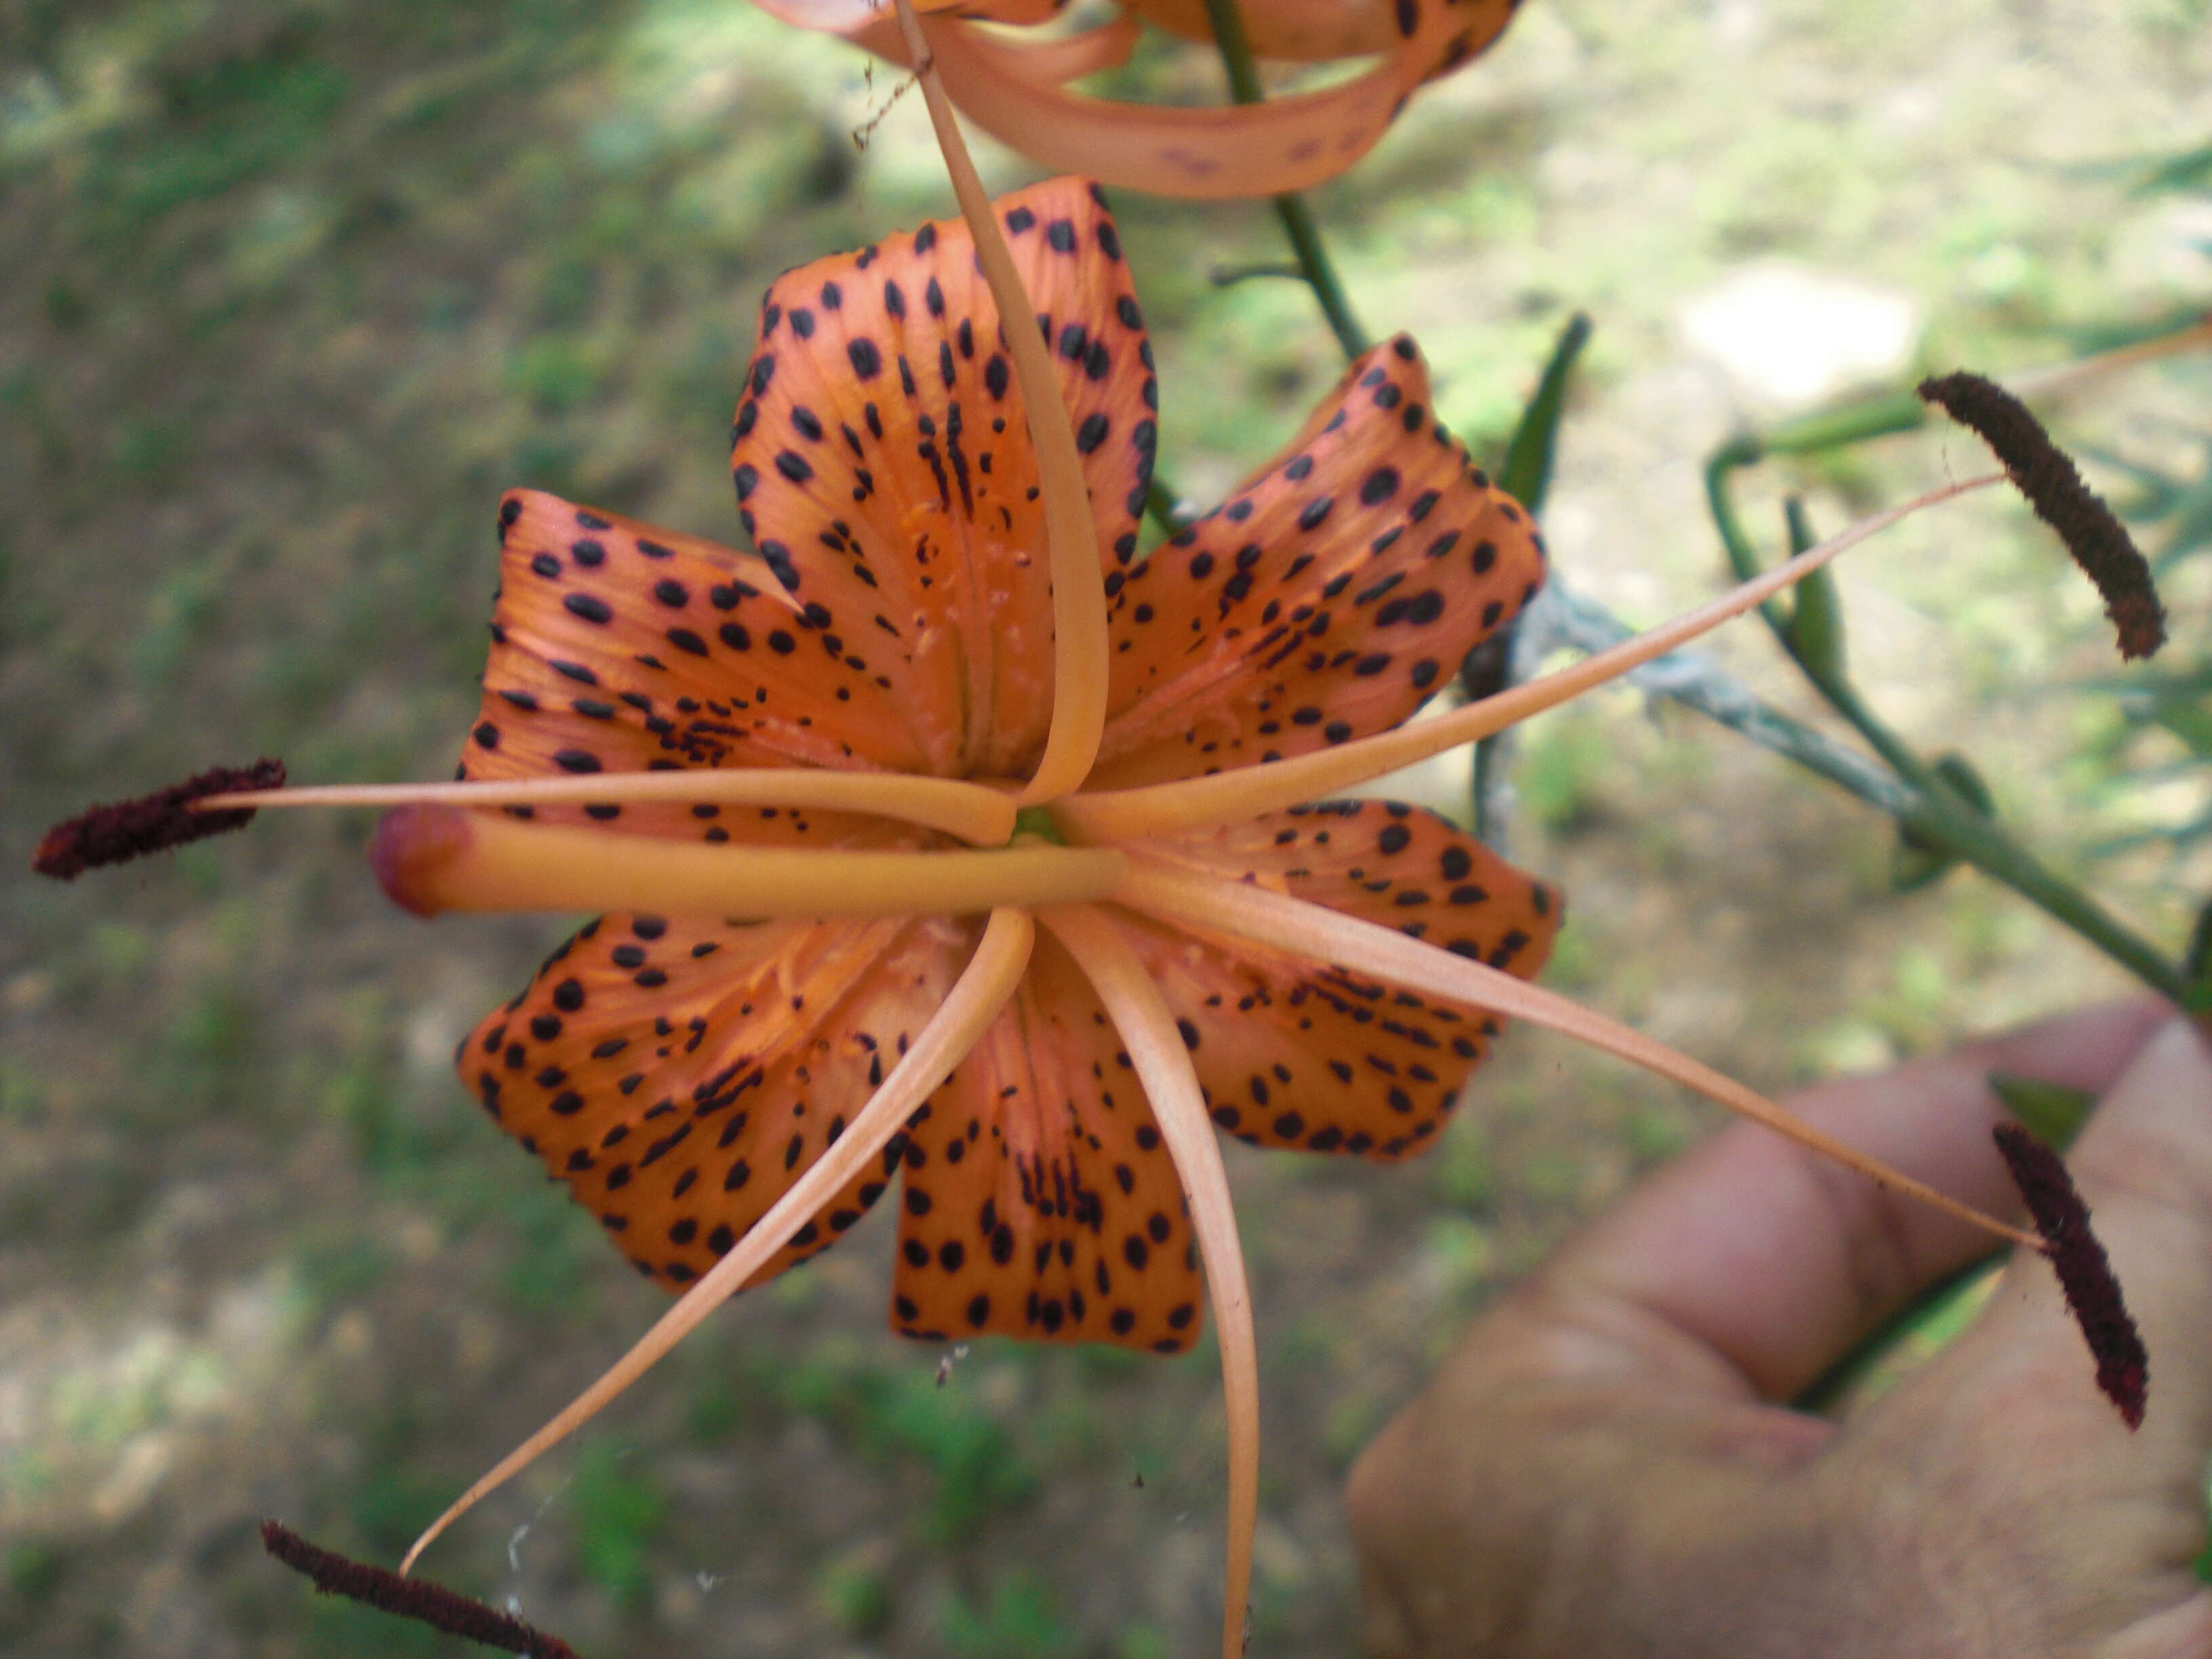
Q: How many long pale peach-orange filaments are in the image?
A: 6